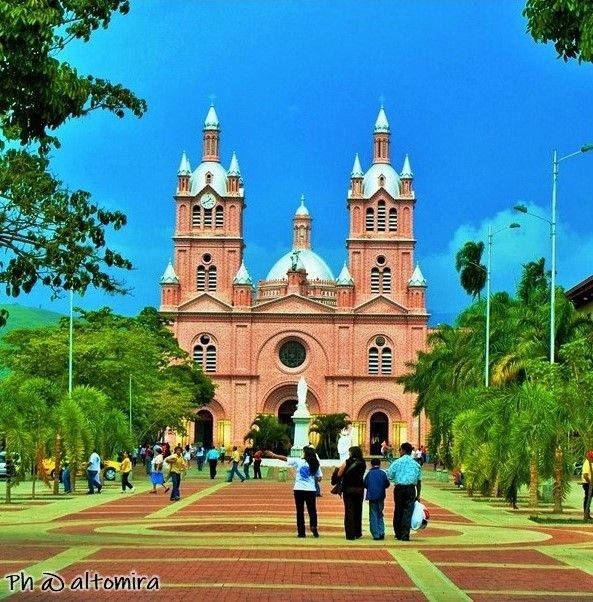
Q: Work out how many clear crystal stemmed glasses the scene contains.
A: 0